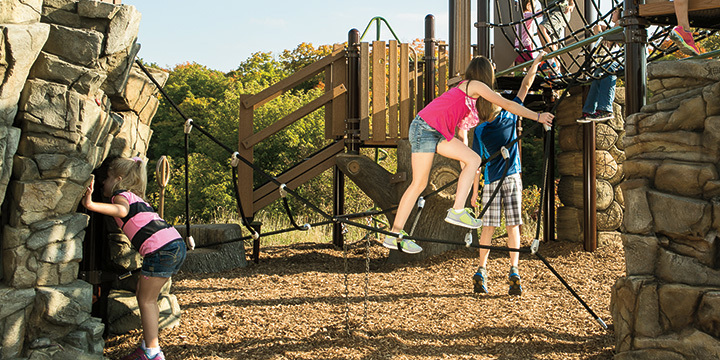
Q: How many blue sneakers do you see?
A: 2